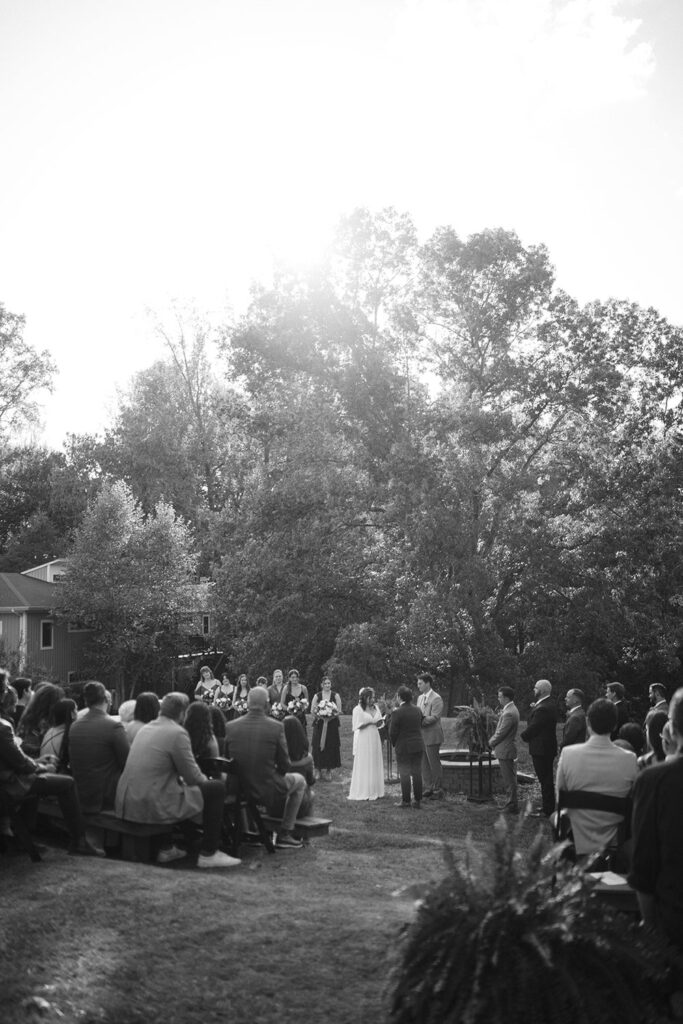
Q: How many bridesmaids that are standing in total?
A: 7